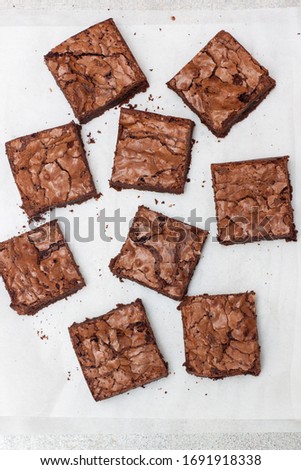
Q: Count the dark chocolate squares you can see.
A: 9